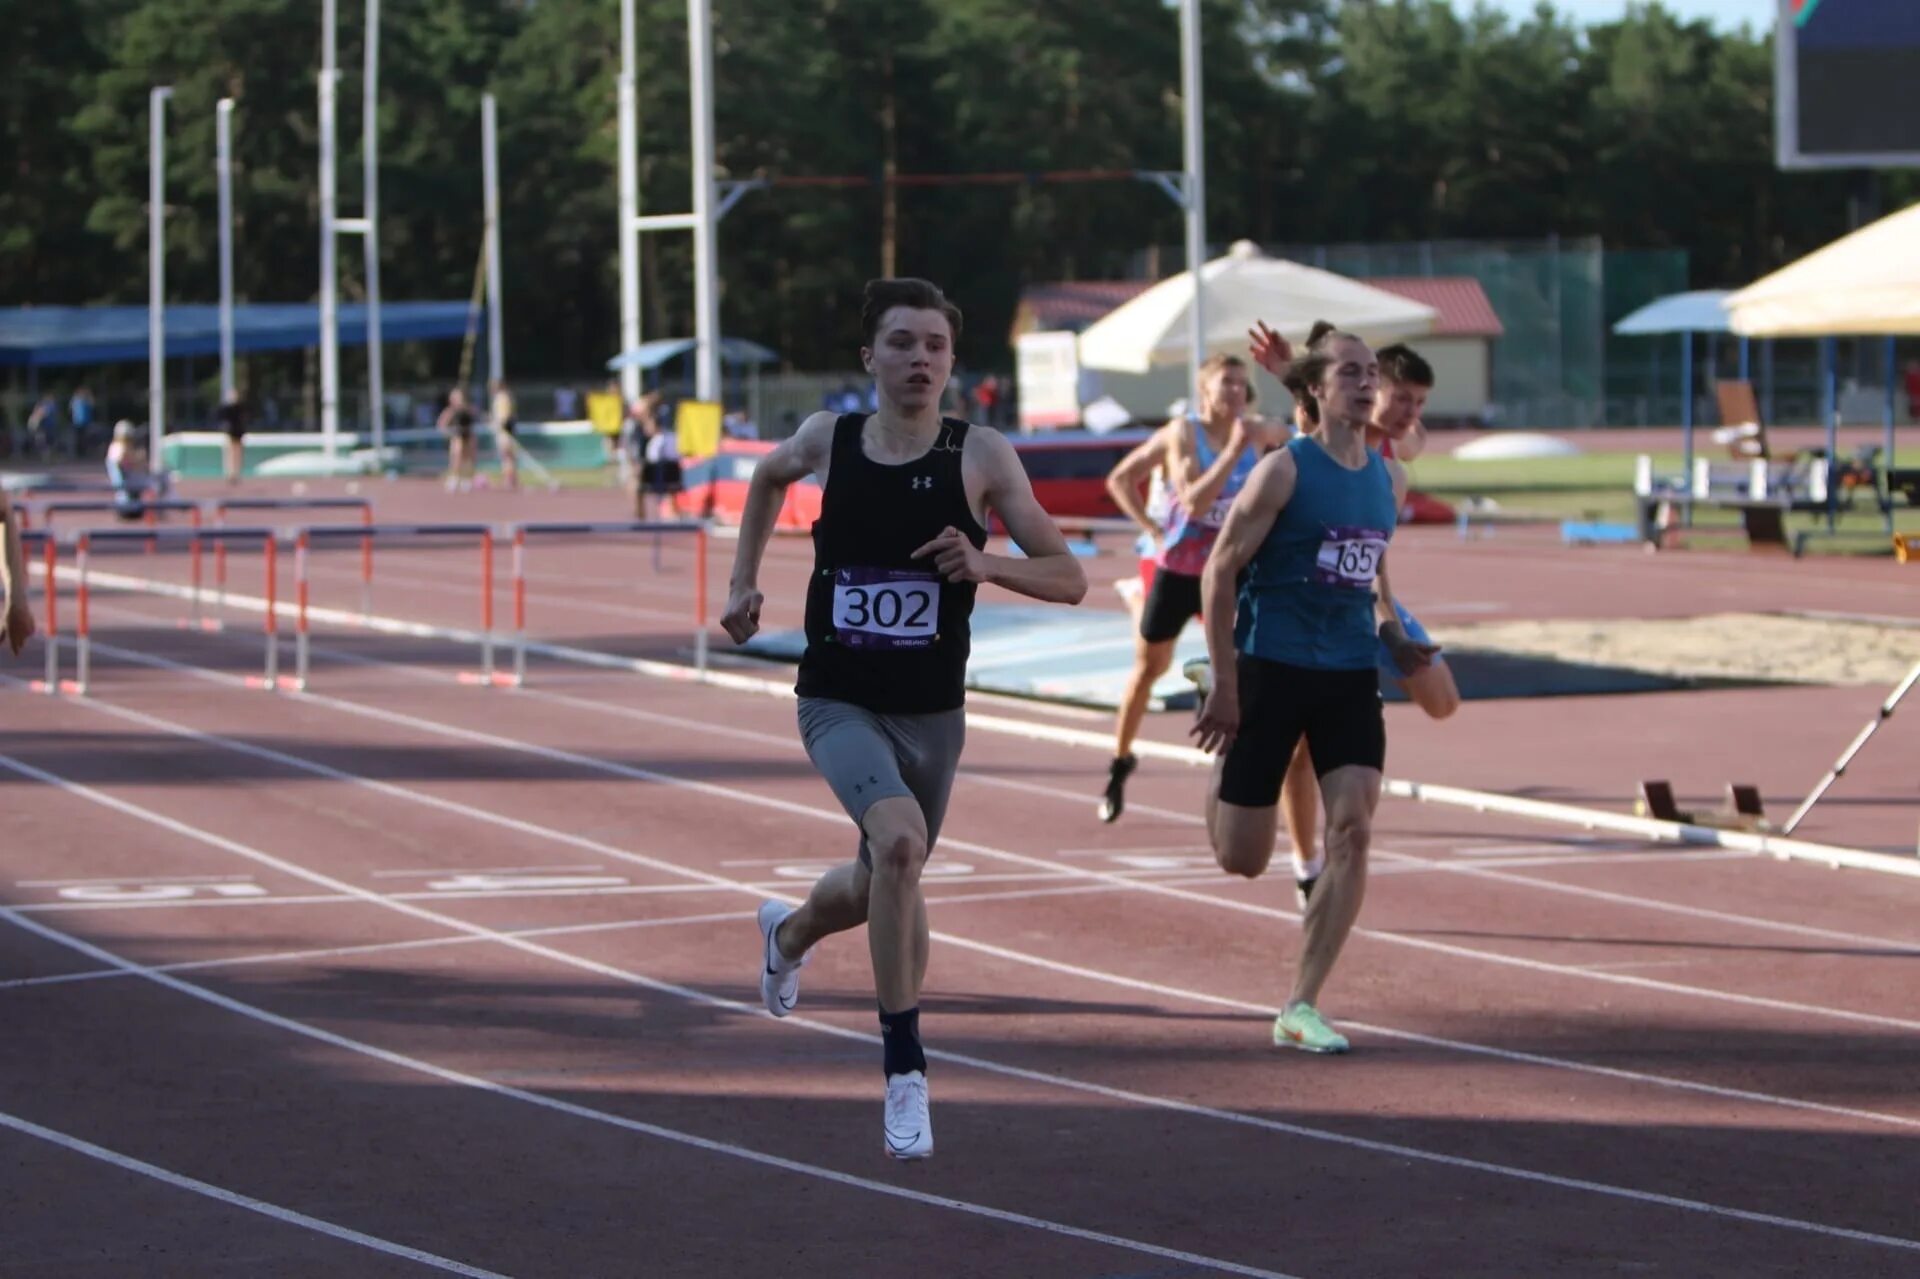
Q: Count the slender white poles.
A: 8